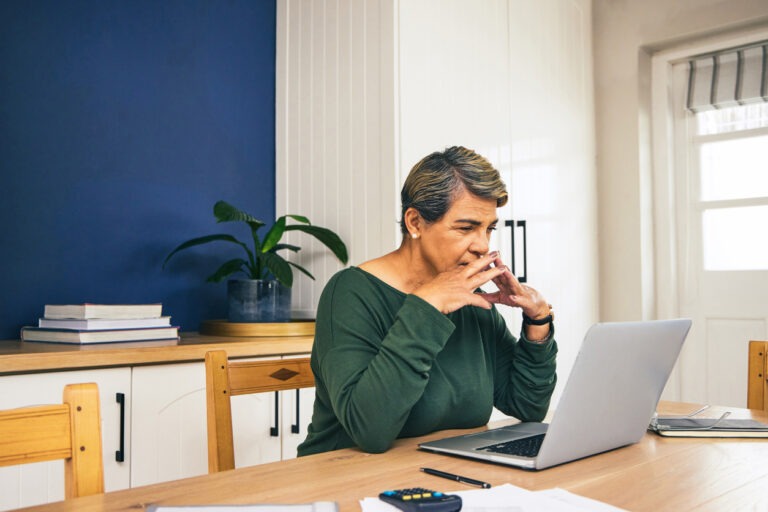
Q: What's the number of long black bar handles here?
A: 5